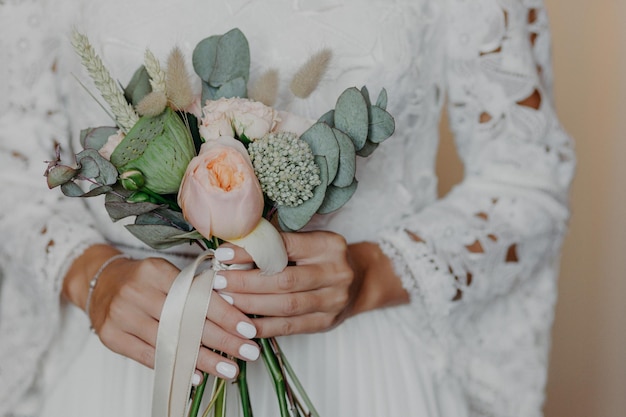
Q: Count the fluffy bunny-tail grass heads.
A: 4